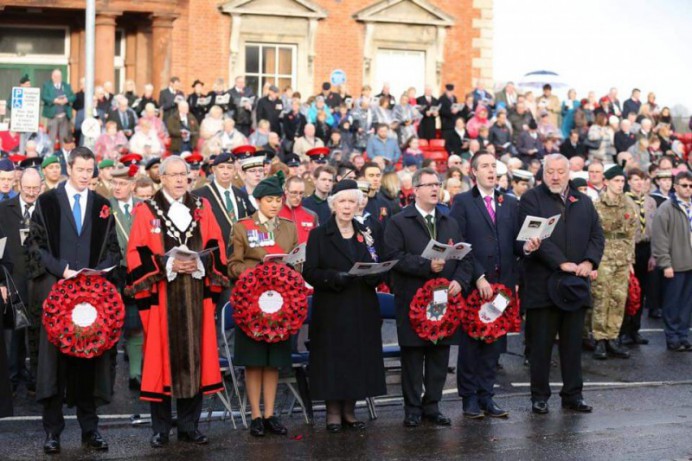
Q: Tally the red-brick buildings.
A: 1